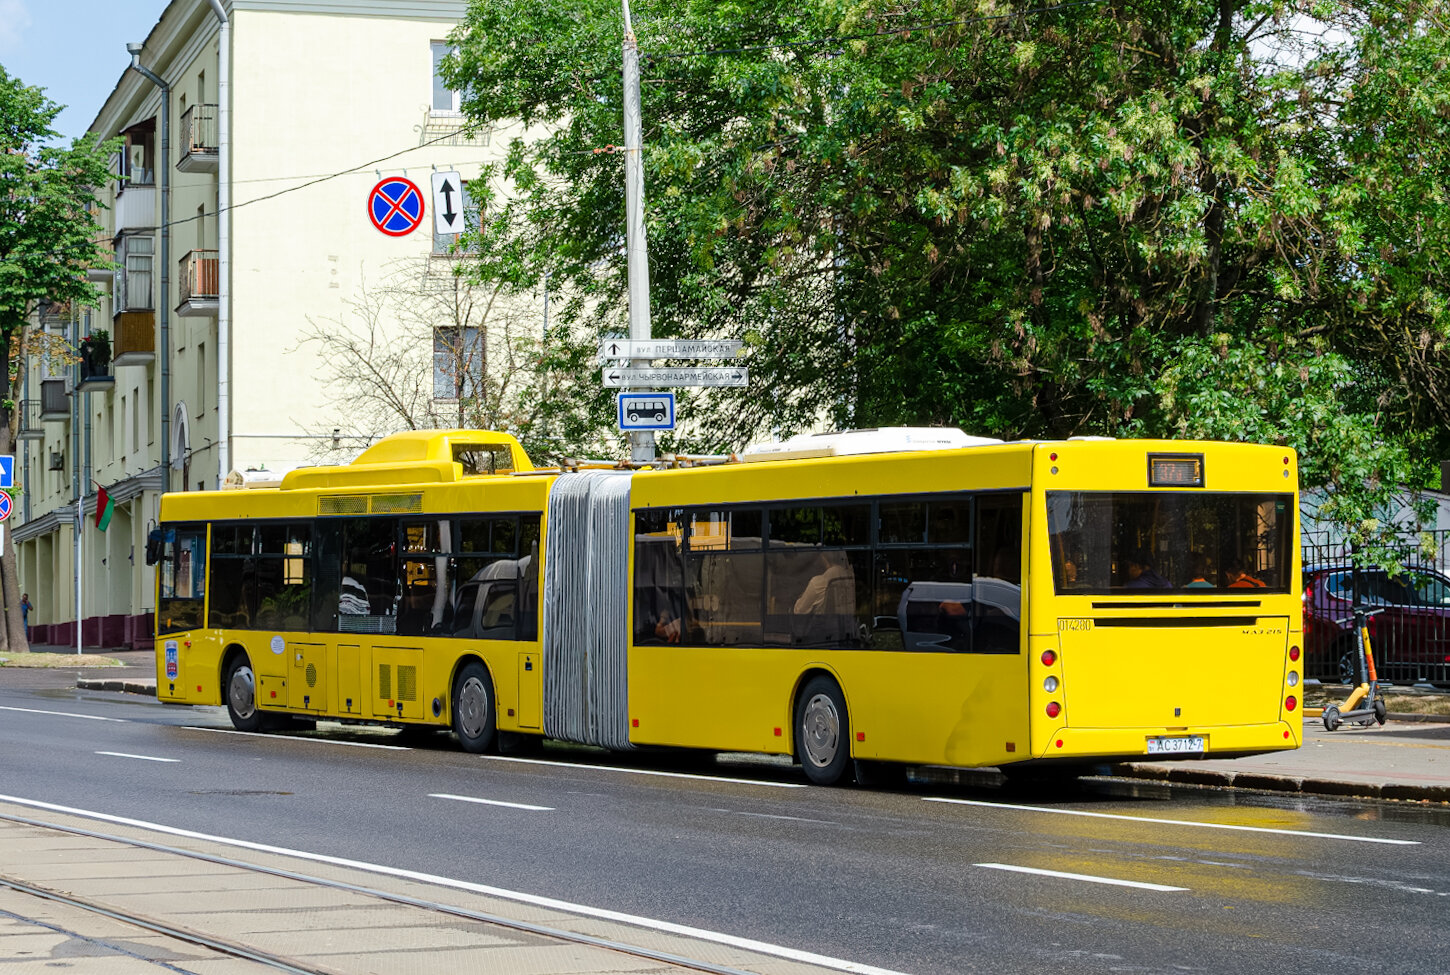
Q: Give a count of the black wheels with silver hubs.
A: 3